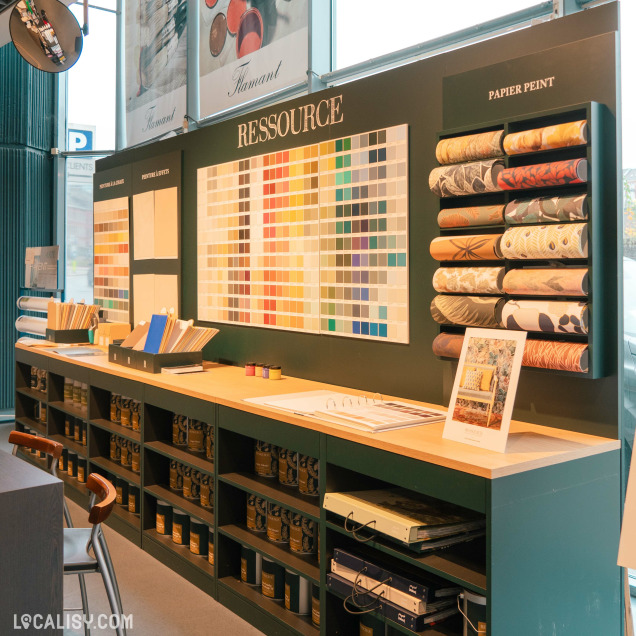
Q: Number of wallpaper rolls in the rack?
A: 14